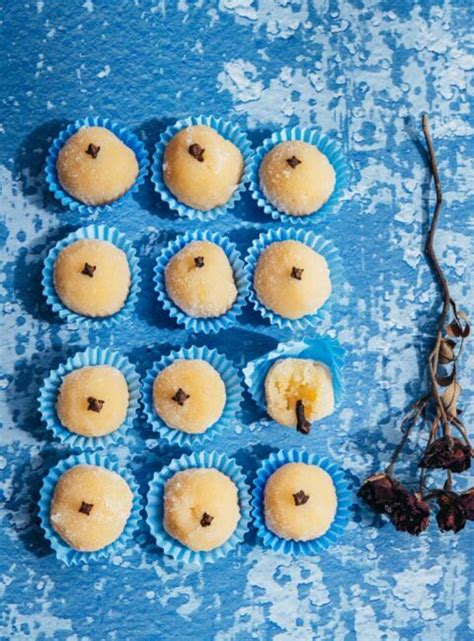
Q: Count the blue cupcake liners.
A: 12